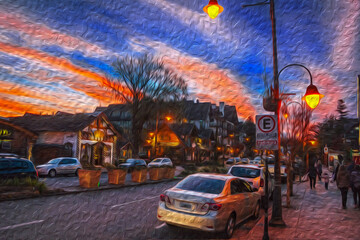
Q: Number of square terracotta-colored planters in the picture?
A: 5